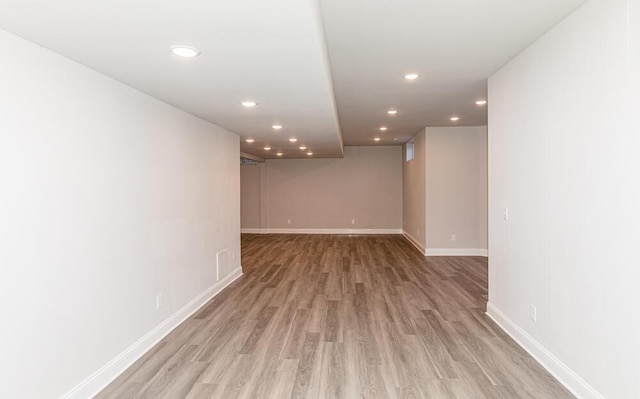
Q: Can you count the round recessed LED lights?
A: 15